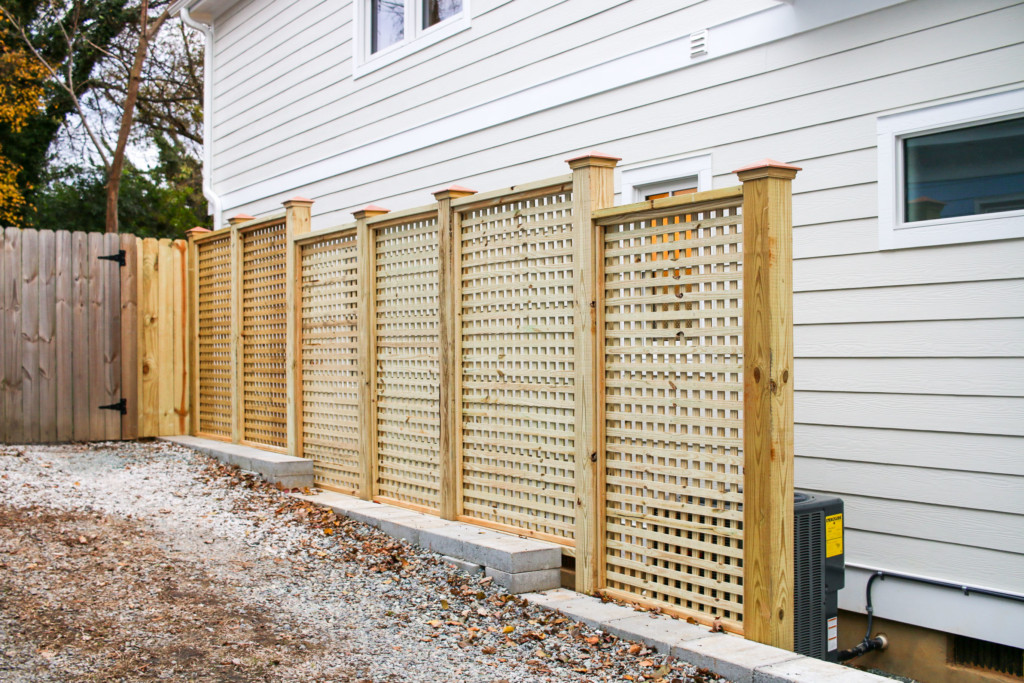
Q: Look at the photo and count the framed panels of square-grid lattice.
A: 6